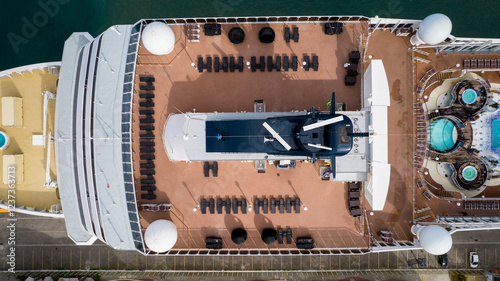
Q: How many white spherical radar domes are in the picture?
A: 4